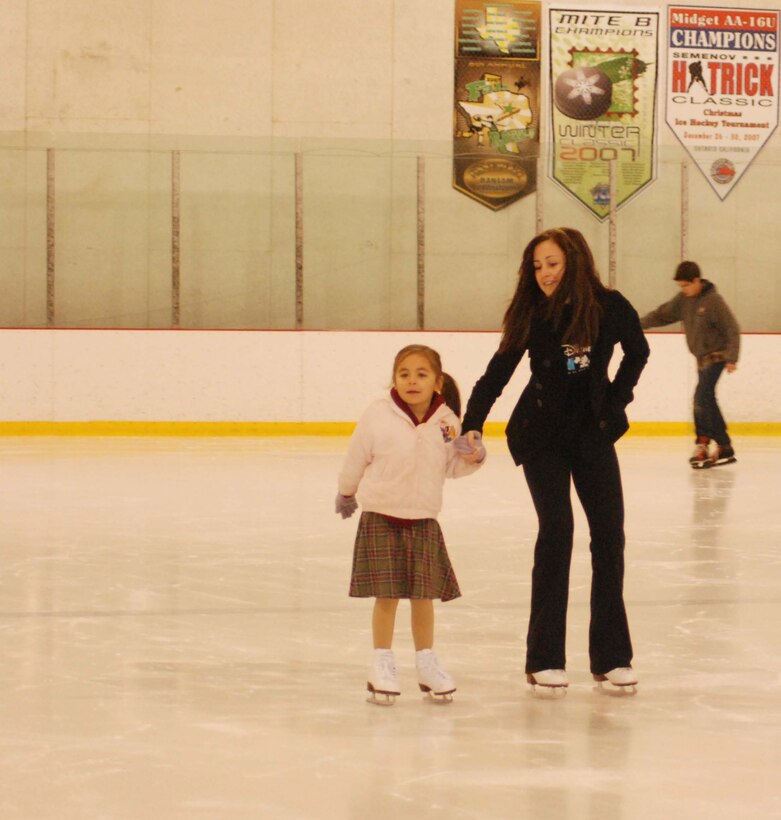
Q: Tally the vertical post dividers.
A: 7